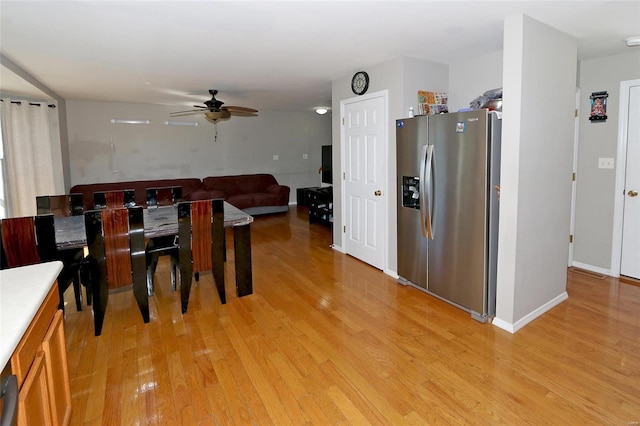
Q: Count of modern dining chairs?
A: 6